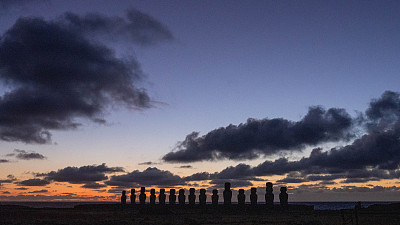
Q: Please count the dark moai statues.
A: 15